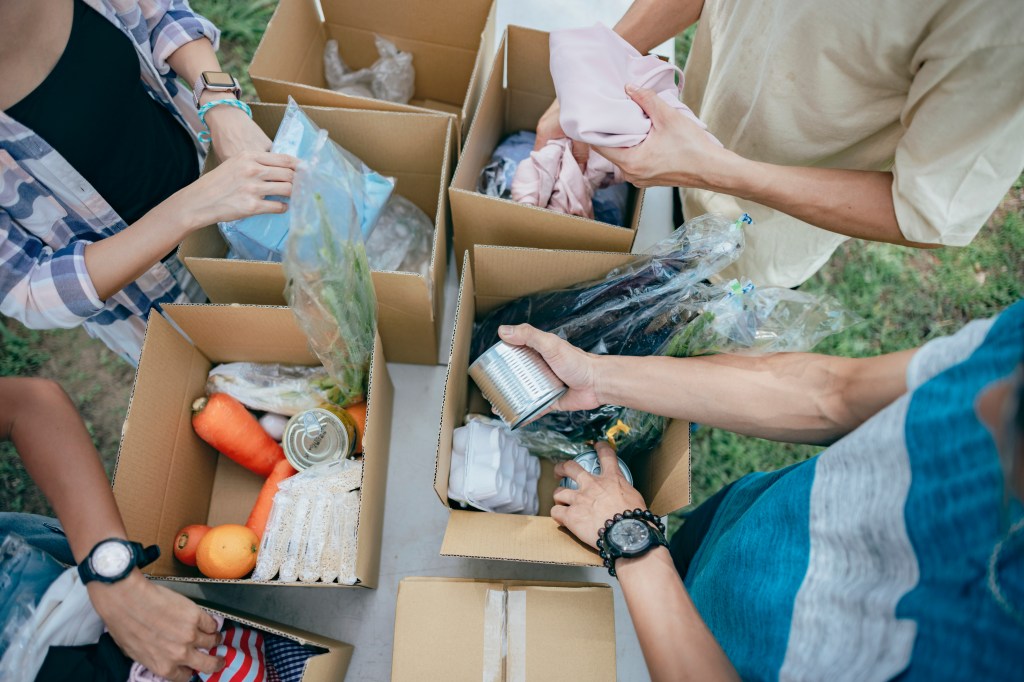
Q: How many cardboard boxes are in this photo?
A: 7